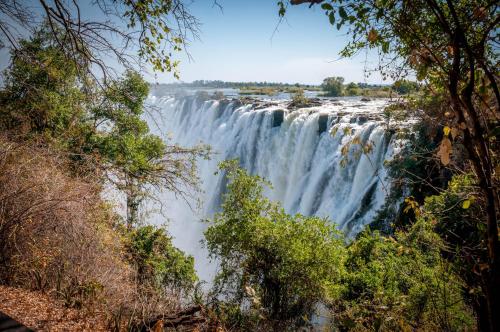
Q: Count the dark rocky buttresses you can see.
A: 2